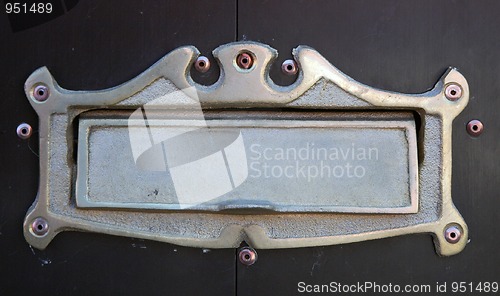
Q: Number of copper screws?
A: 10